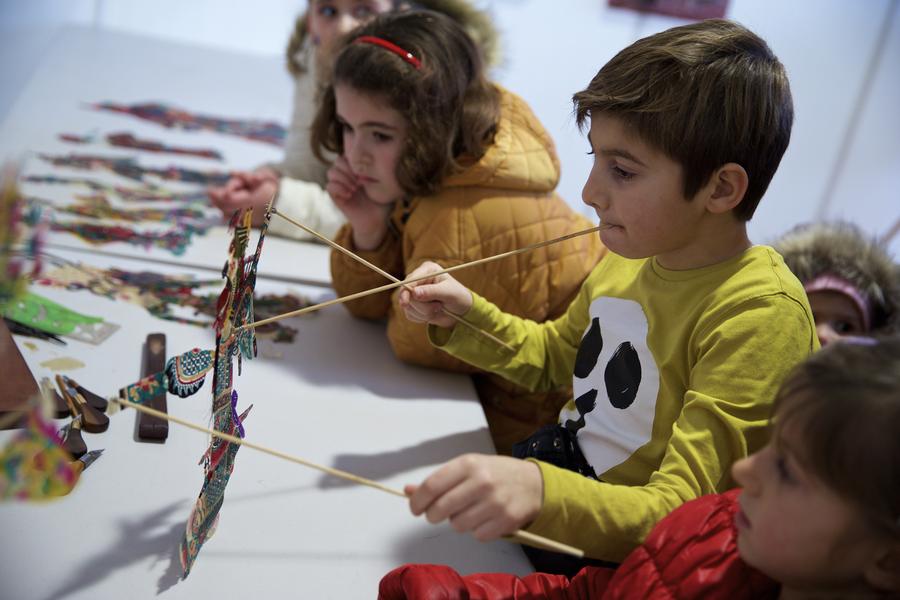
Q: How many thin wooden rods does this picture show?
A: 3